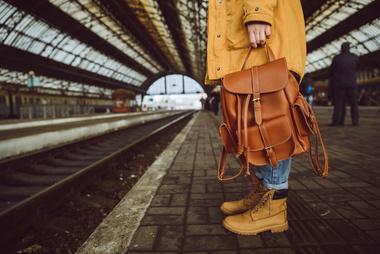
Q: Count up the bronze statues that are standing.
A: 0